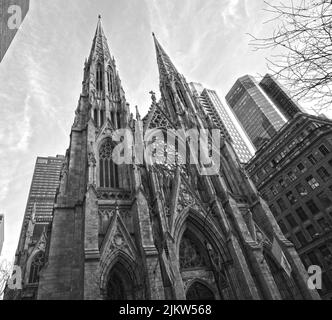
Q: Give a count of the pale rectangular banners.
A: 1